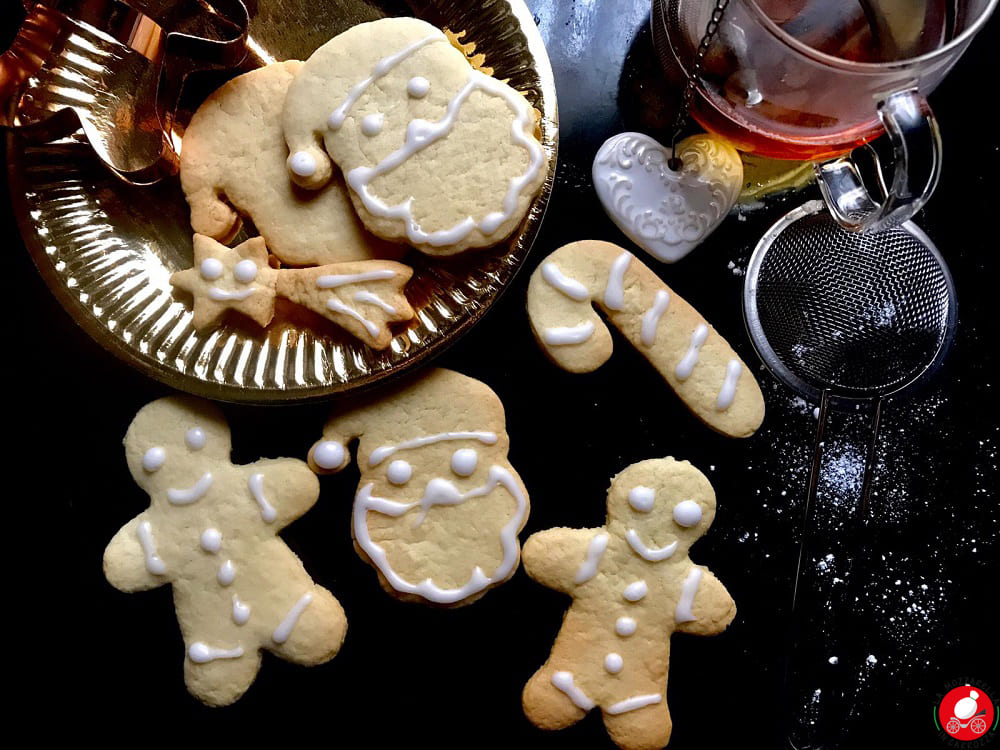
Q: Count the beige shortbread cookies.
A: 7